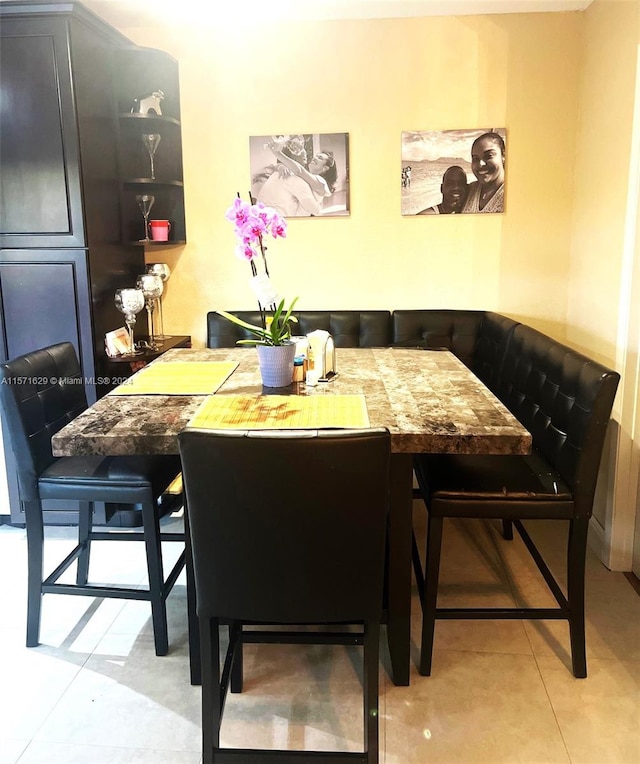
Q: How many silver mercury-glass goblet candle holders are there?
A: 3